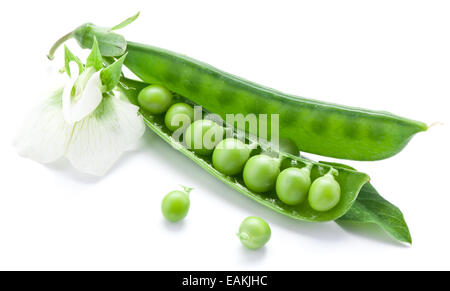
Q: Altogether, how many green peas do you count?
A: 9